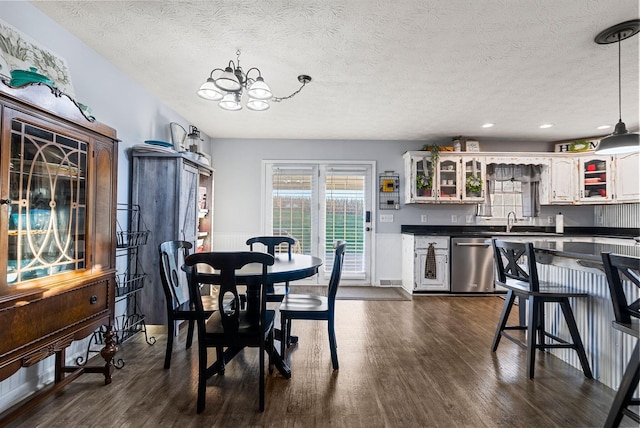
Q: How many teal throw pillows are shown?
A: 0